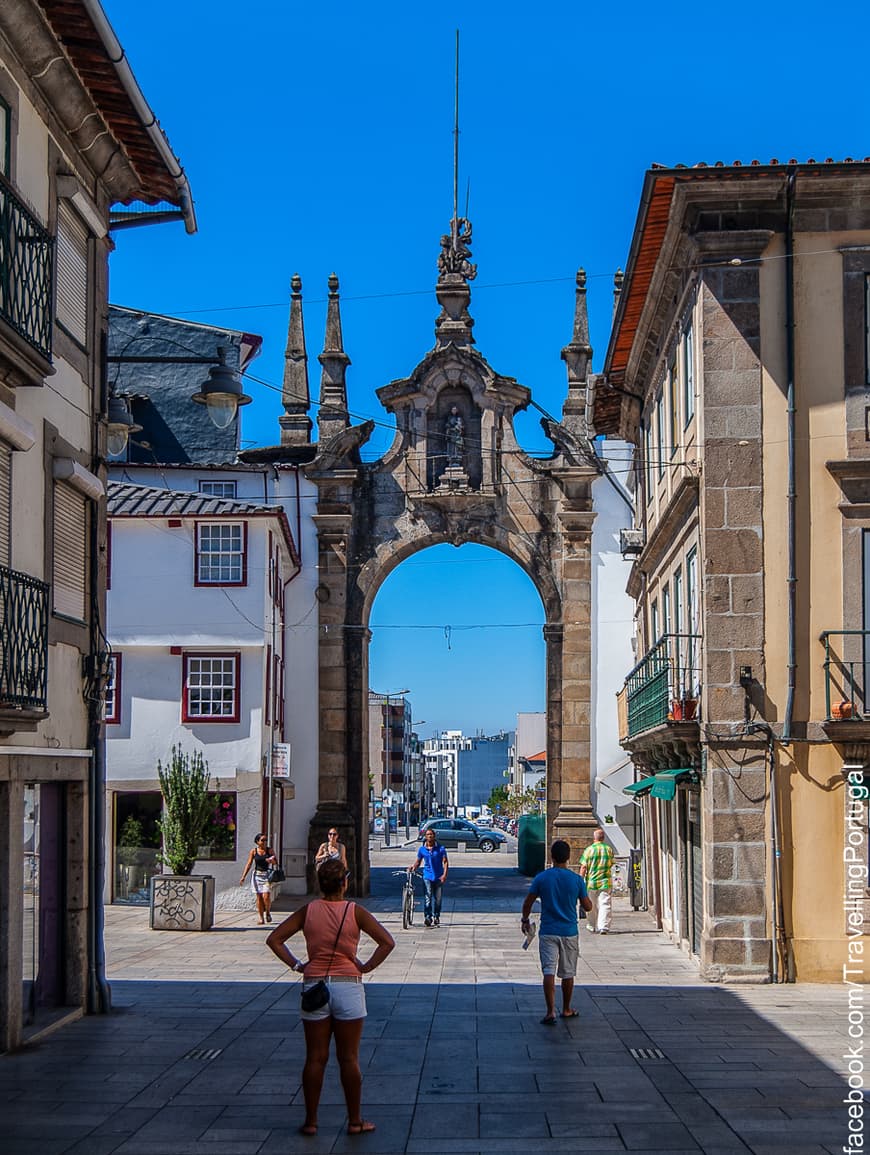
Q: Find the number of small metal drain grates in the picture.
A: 2